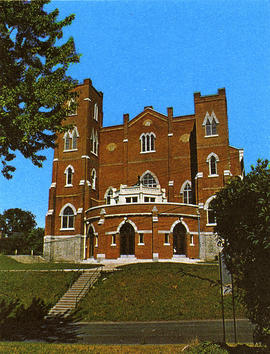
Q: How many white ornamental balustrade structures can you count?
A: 1